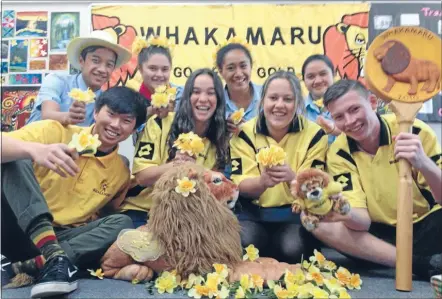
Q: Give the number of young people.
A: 8